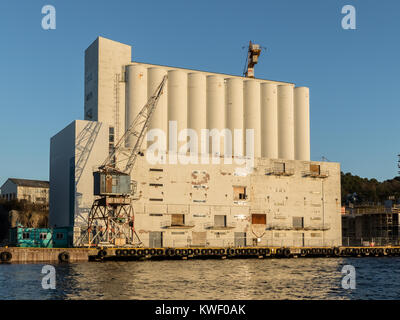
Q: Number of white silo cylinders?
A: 10